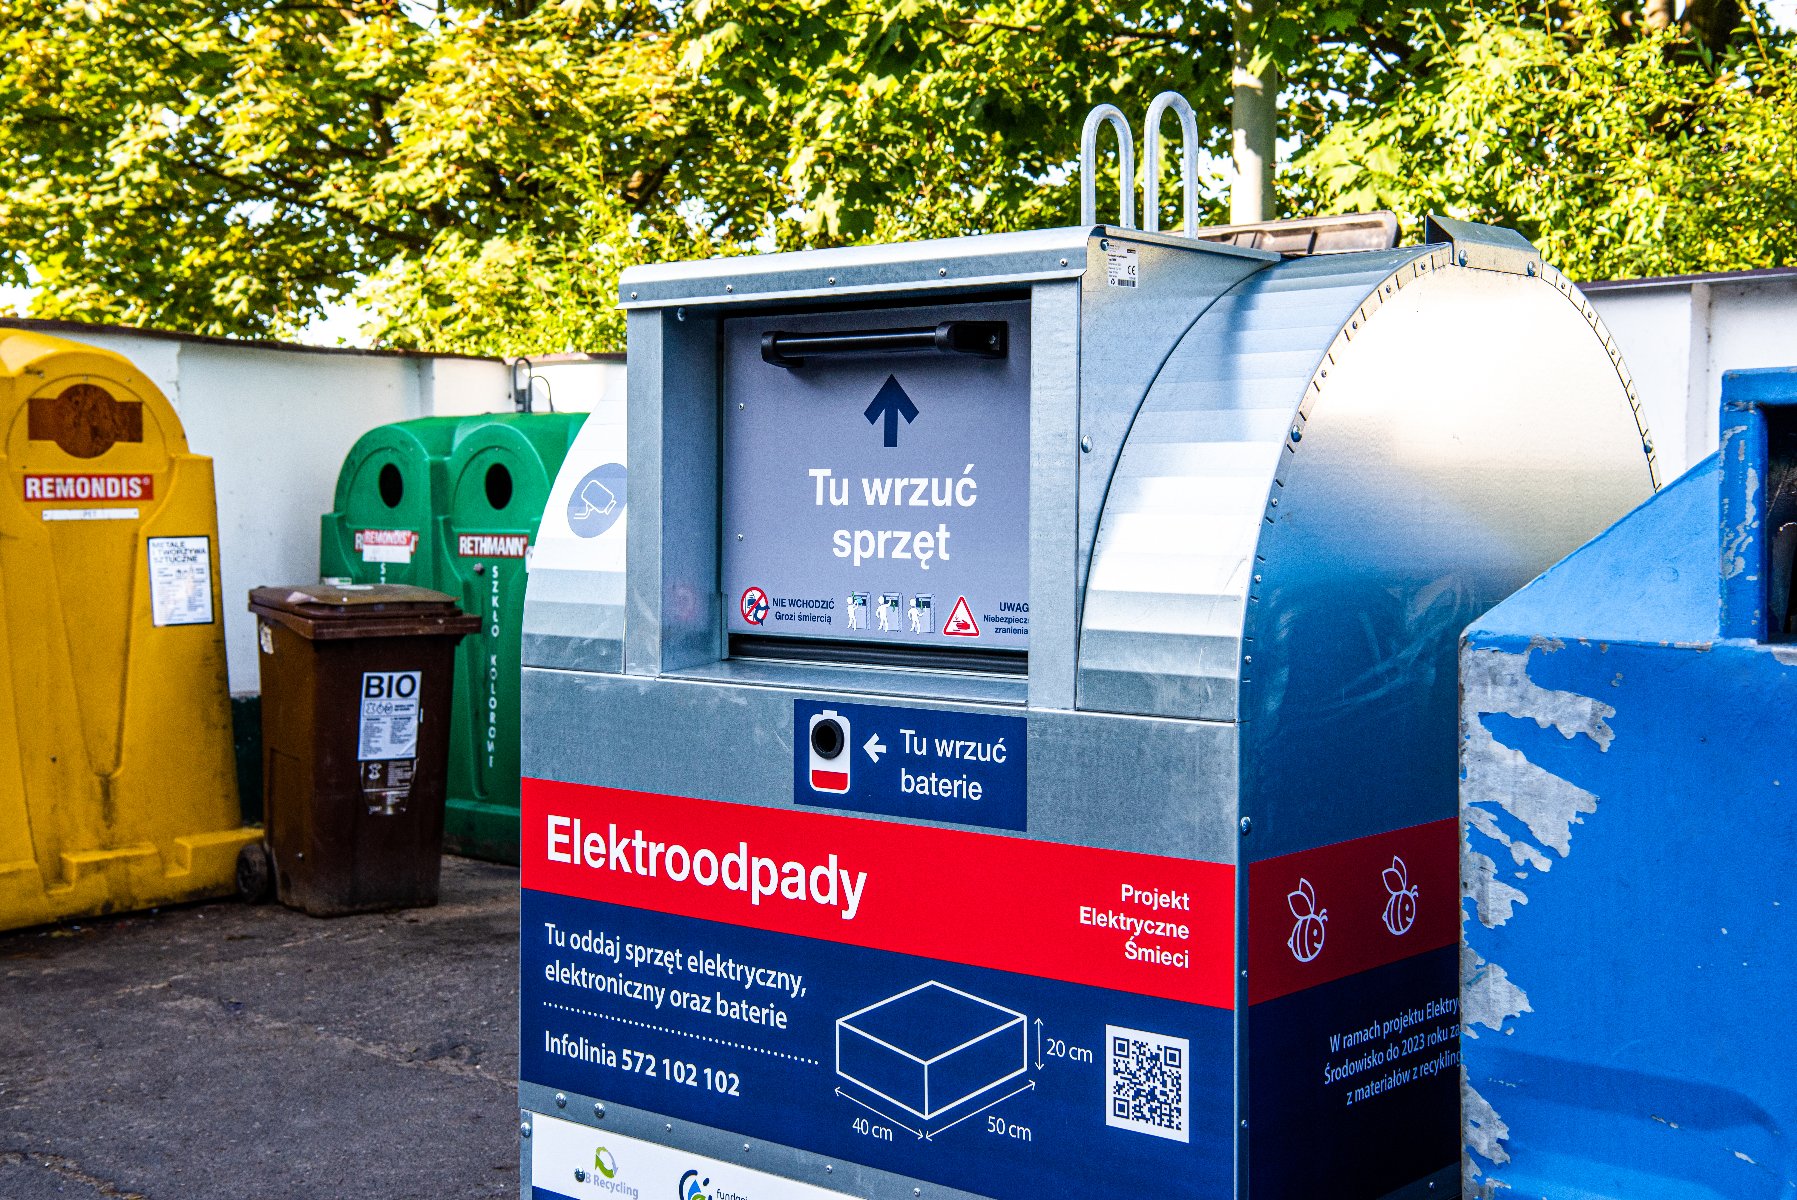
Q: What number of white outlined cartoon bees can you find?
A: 2